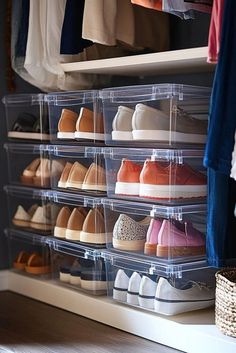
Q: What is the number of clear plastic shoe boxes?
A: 12